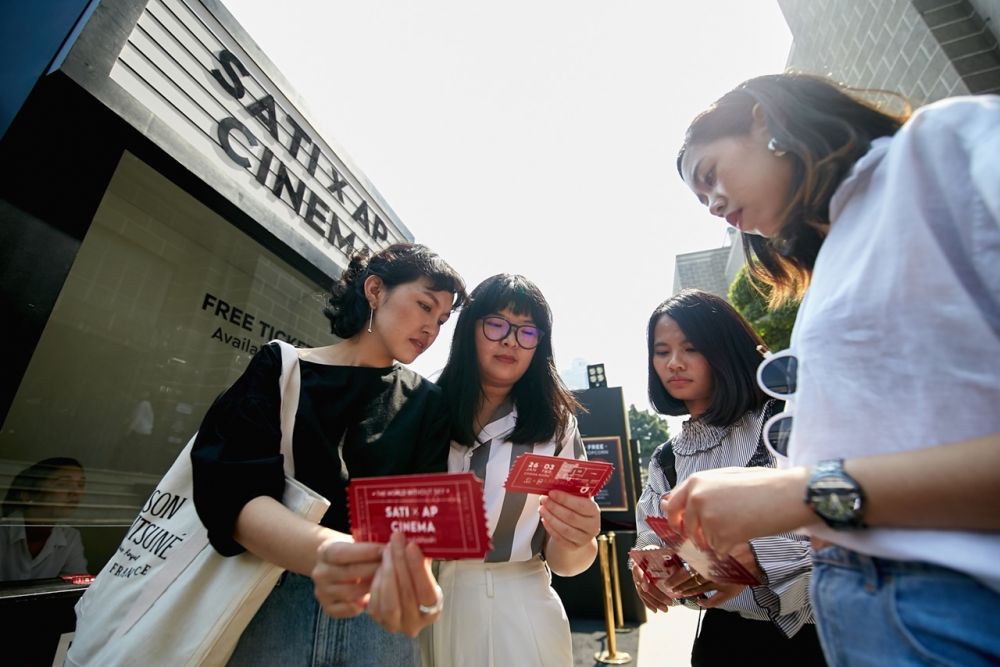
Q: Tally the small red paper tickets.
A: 4